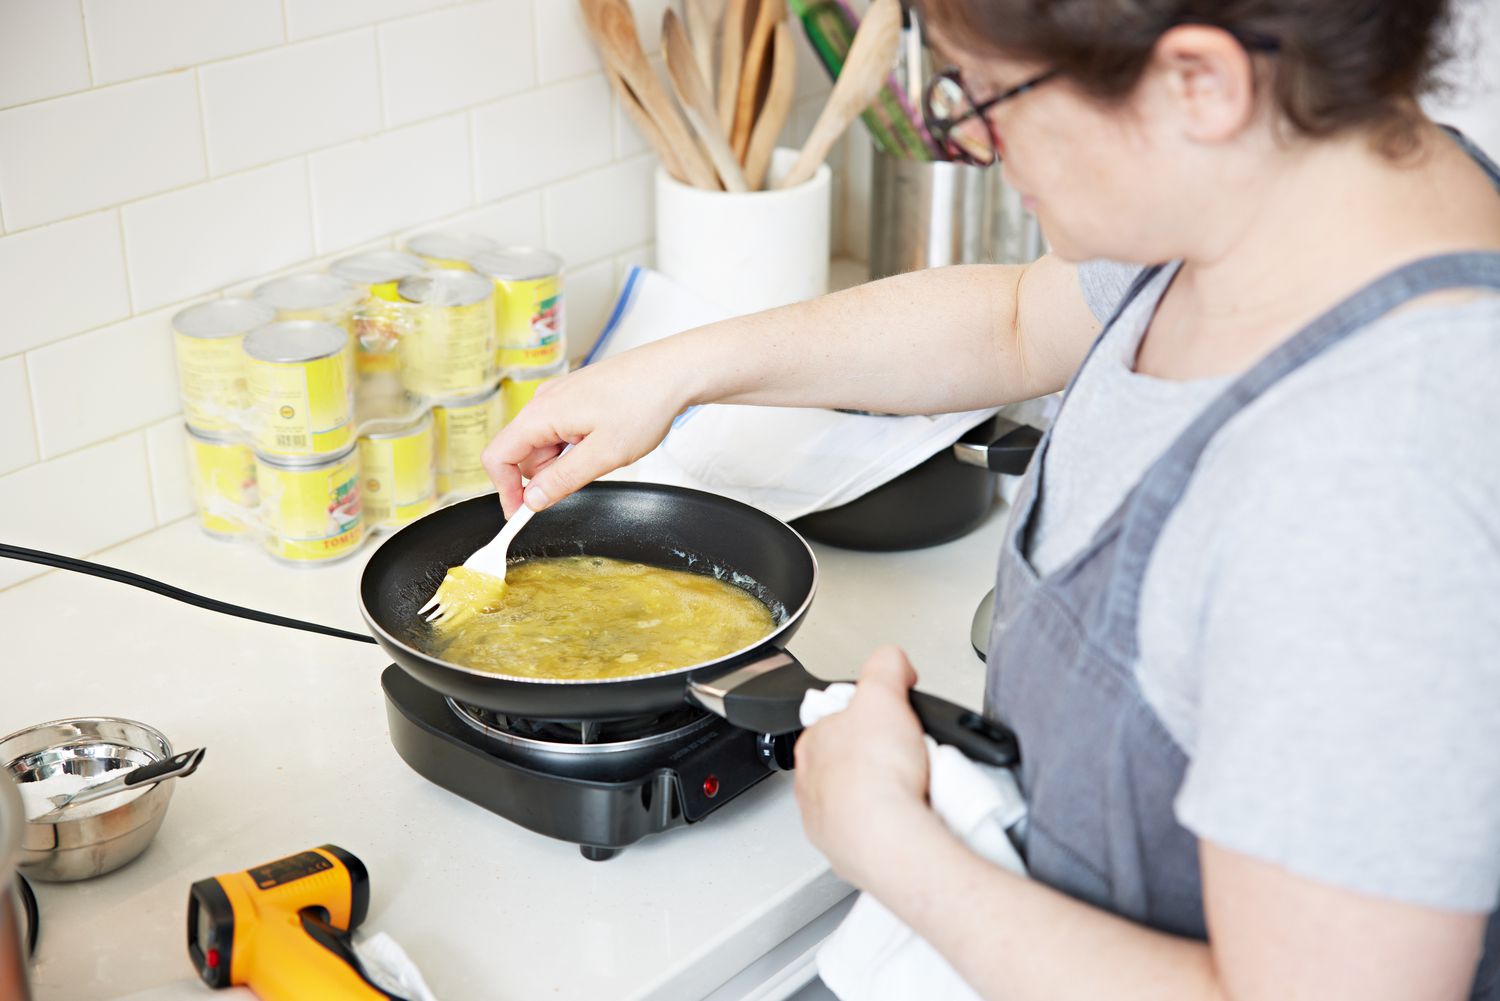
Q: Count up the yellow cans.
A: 12